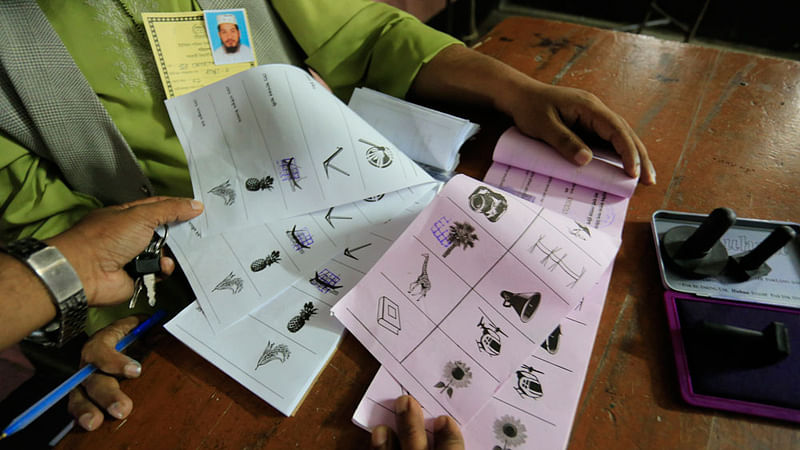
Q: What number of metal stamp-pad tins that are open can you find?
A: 1